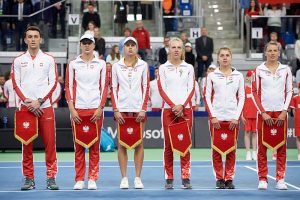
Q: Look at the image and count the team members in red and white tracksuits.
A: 6